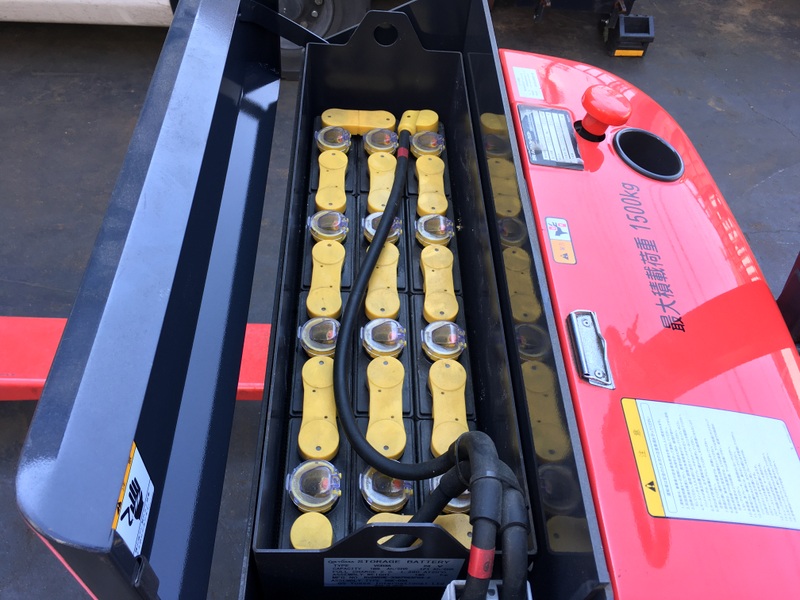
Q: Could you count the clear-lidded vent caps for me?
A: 12